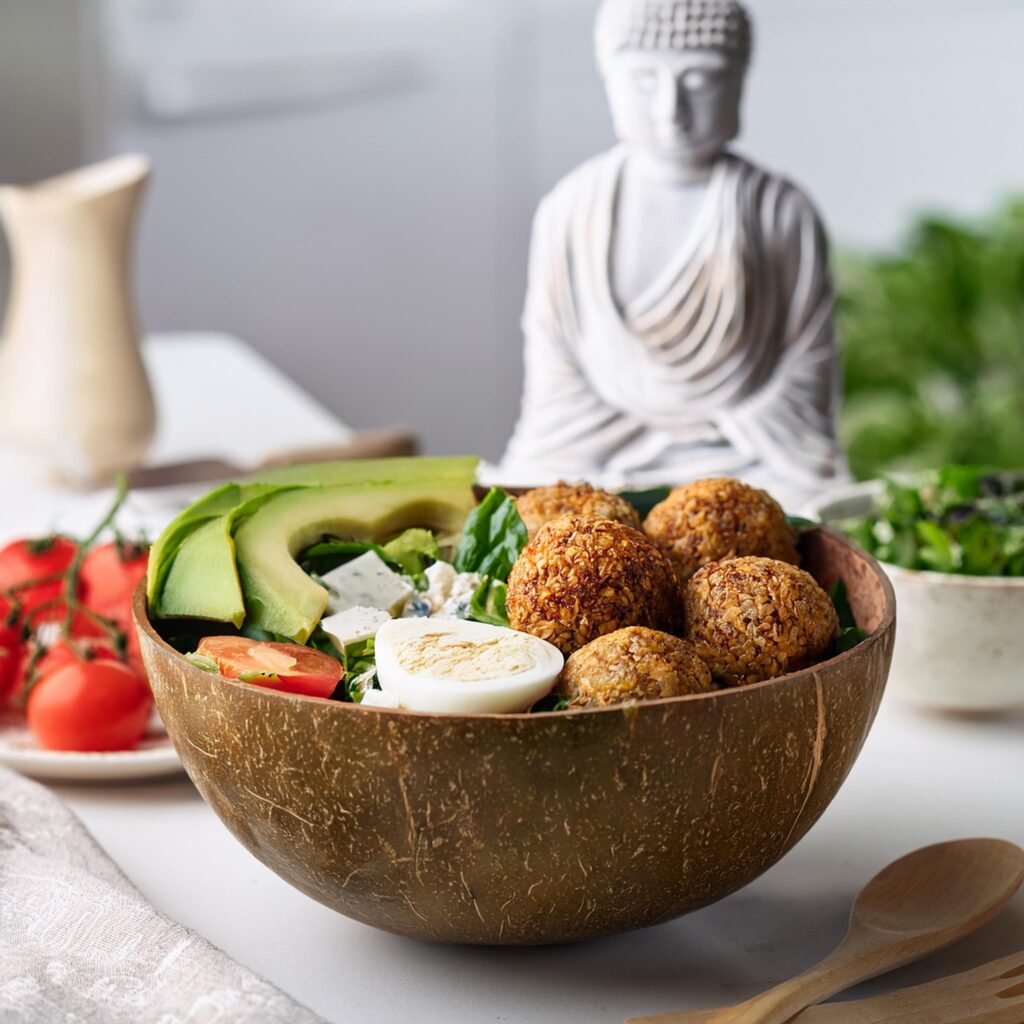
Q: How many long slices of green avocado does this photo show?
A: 3